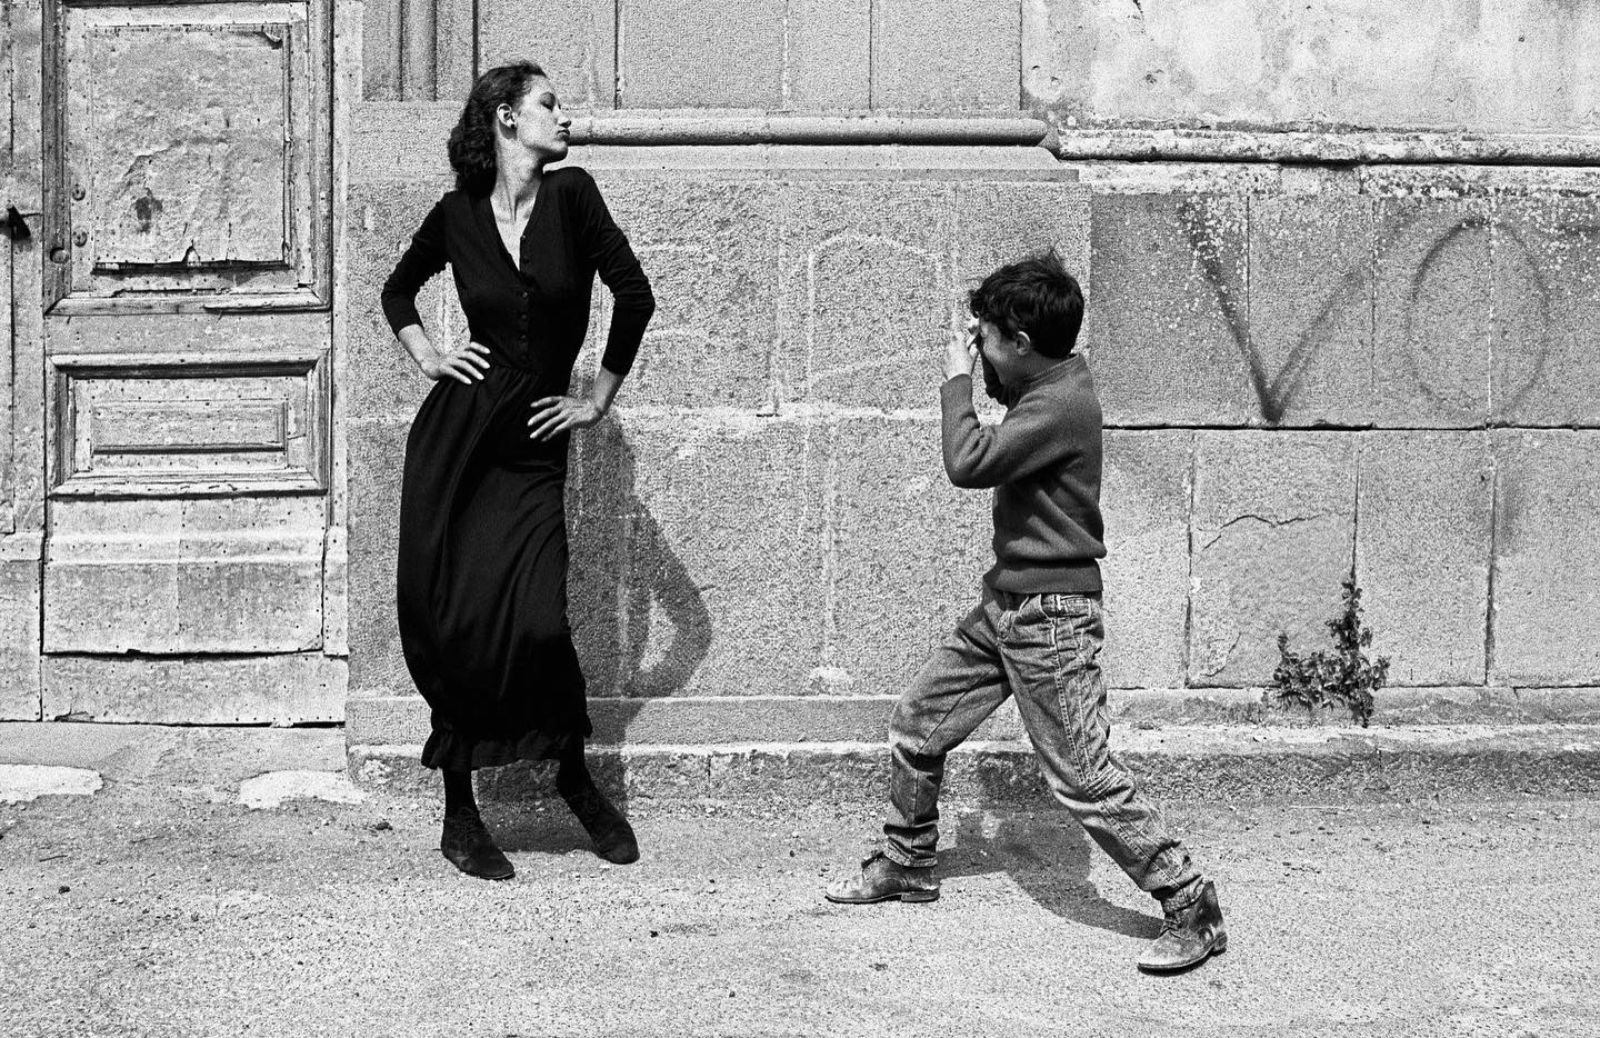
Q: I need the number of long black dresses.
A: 1